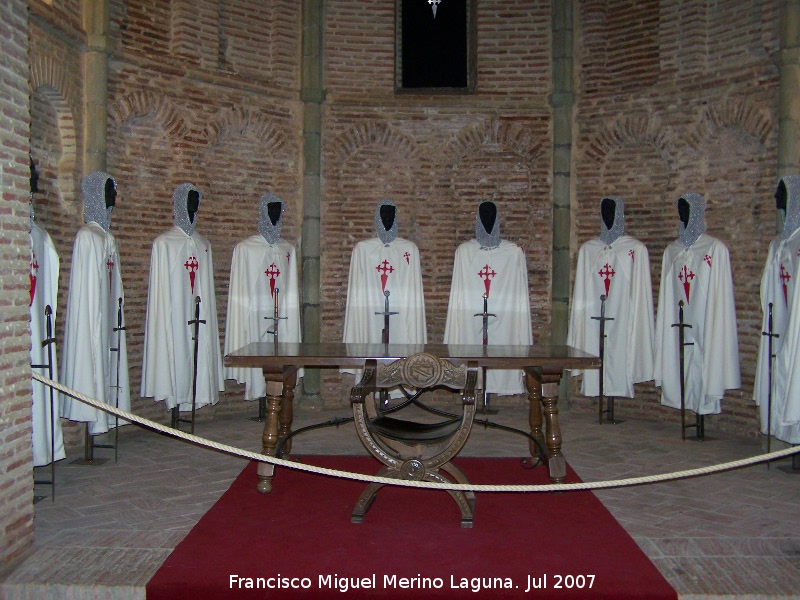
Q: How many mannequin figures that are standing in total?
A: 9